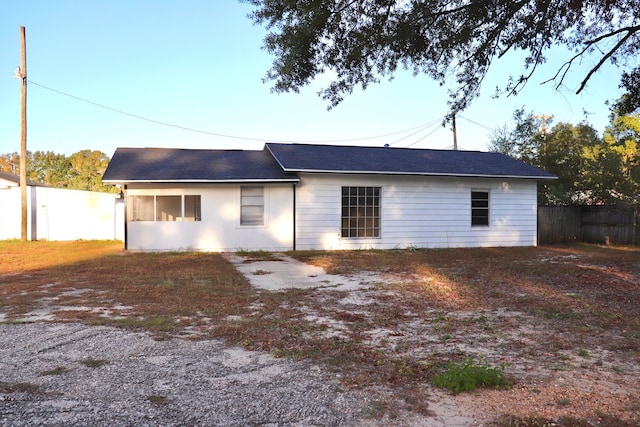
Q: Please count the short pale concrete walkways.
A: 1